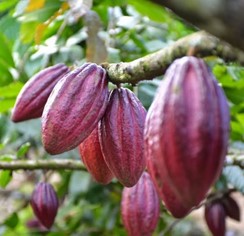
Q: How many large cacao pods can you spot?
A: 6